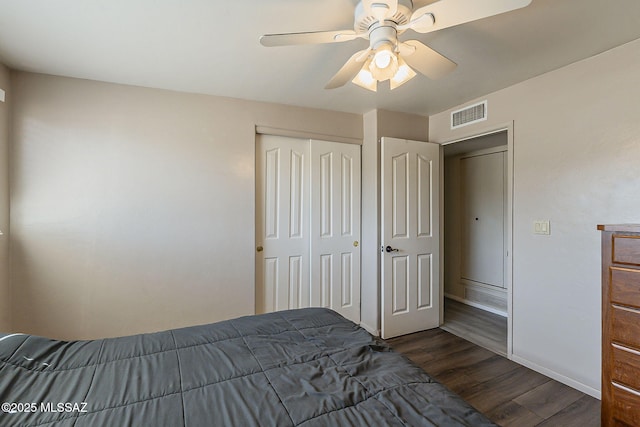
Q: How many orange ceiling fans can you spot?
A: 0